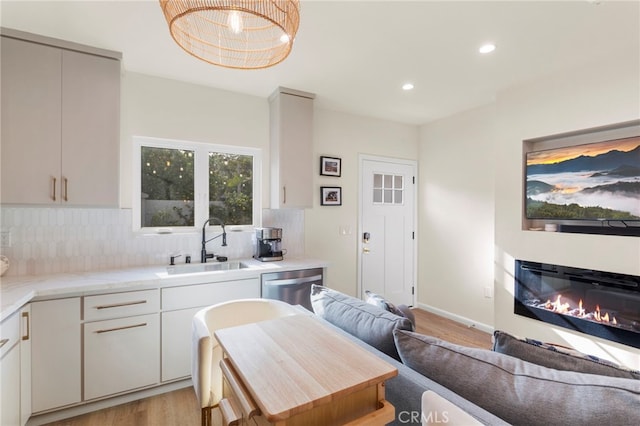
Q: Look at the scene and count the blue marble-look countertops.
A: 0